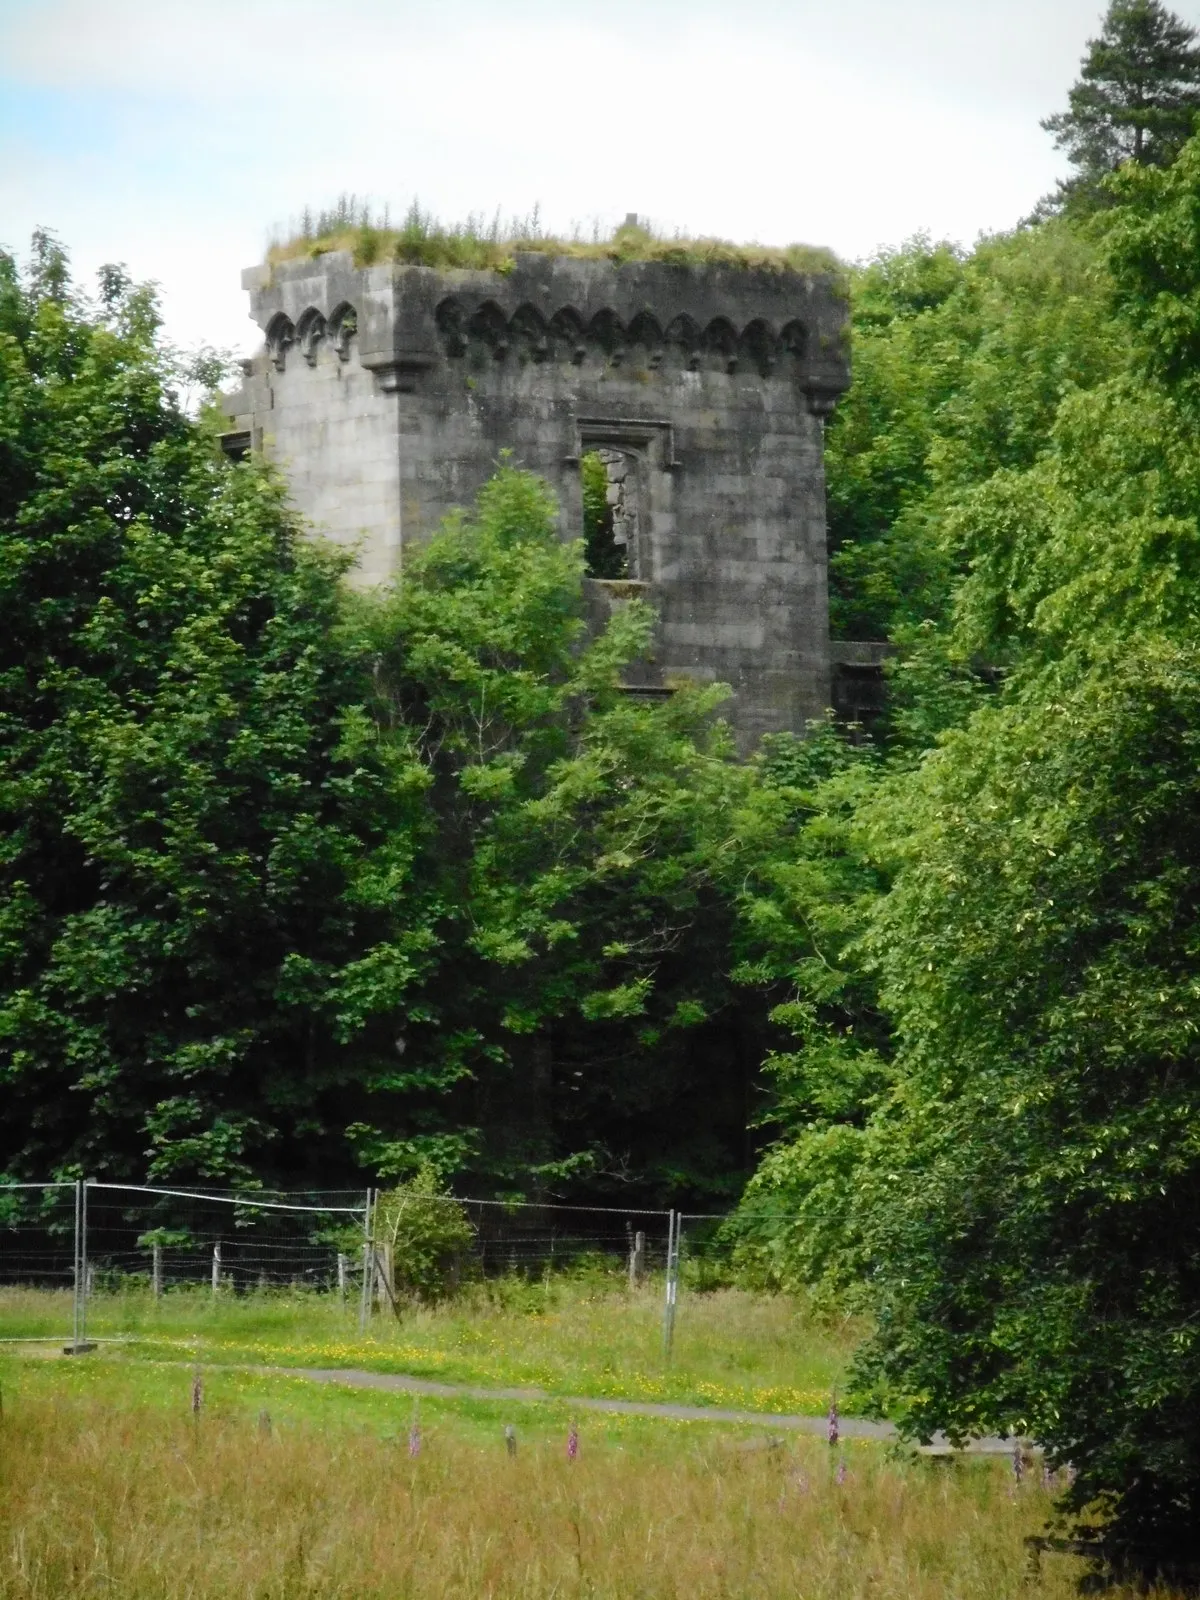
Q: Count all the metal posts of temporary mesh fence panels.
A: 6